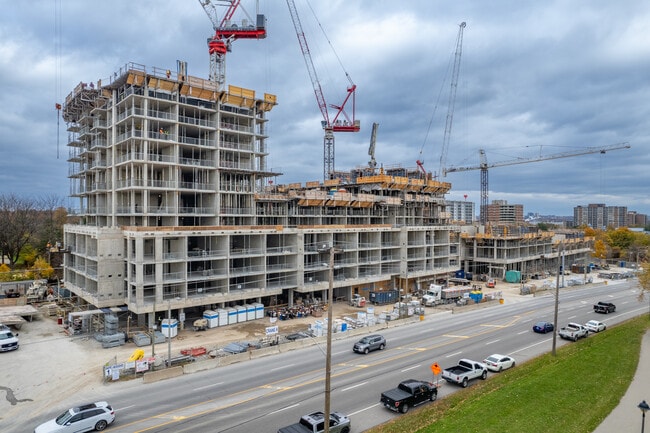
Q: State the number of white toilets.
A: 7